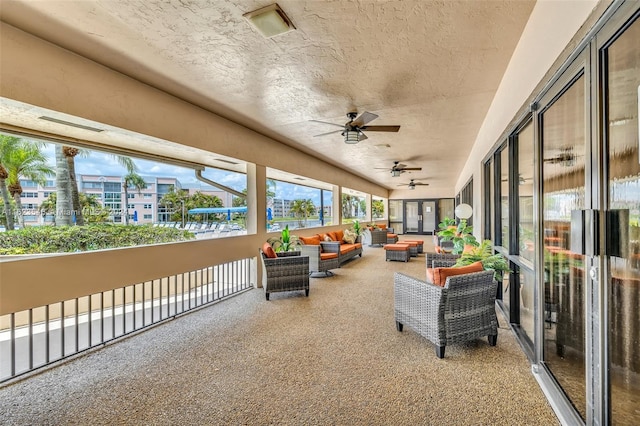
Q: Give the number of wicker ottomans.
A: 3